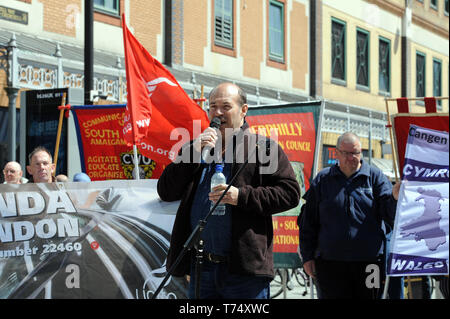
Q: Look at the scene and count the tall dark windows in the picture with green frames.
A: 5